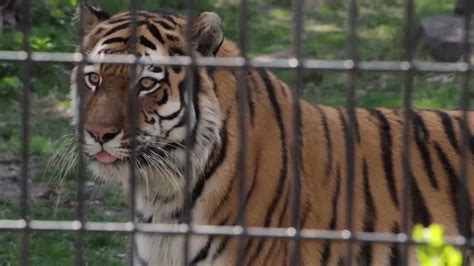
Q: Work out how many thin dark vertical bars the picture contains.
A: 9